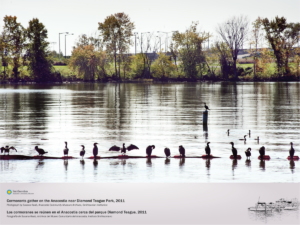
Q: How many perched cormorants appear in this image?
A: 15